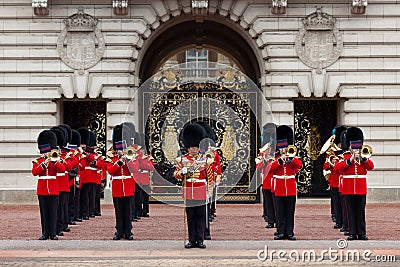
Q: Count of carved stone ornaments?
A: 2